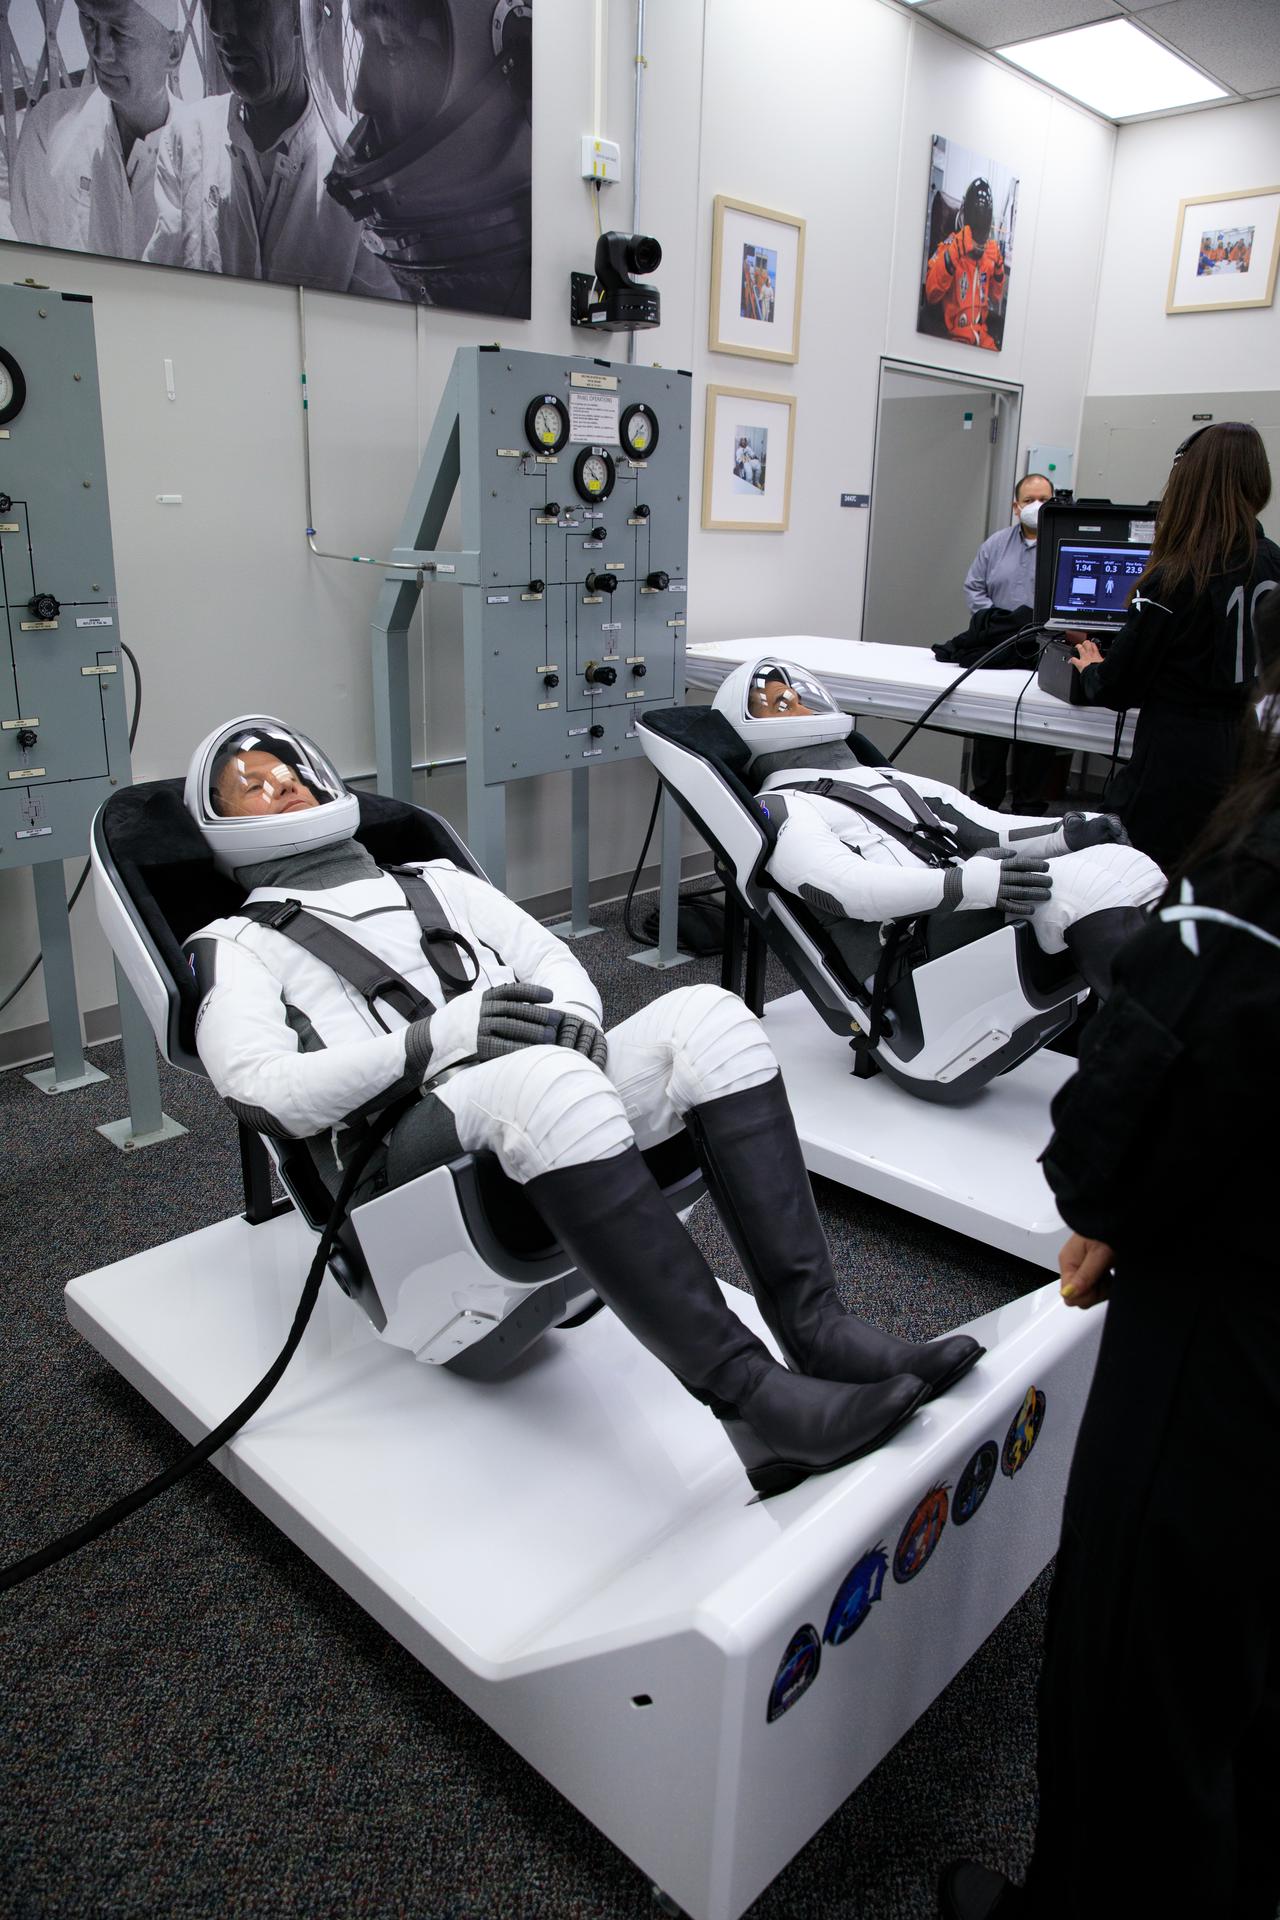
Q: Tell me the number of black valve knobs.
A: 13